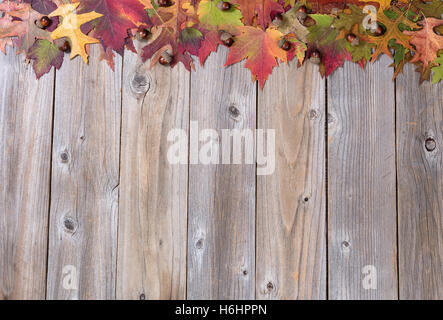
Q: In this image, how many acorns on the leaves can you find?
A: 13